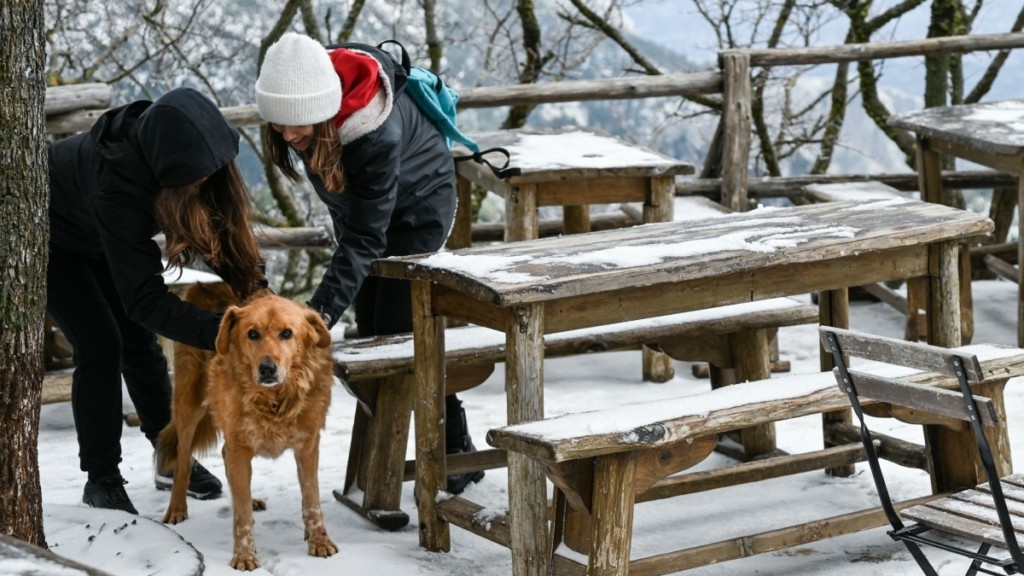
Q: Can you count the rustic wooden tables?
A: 3